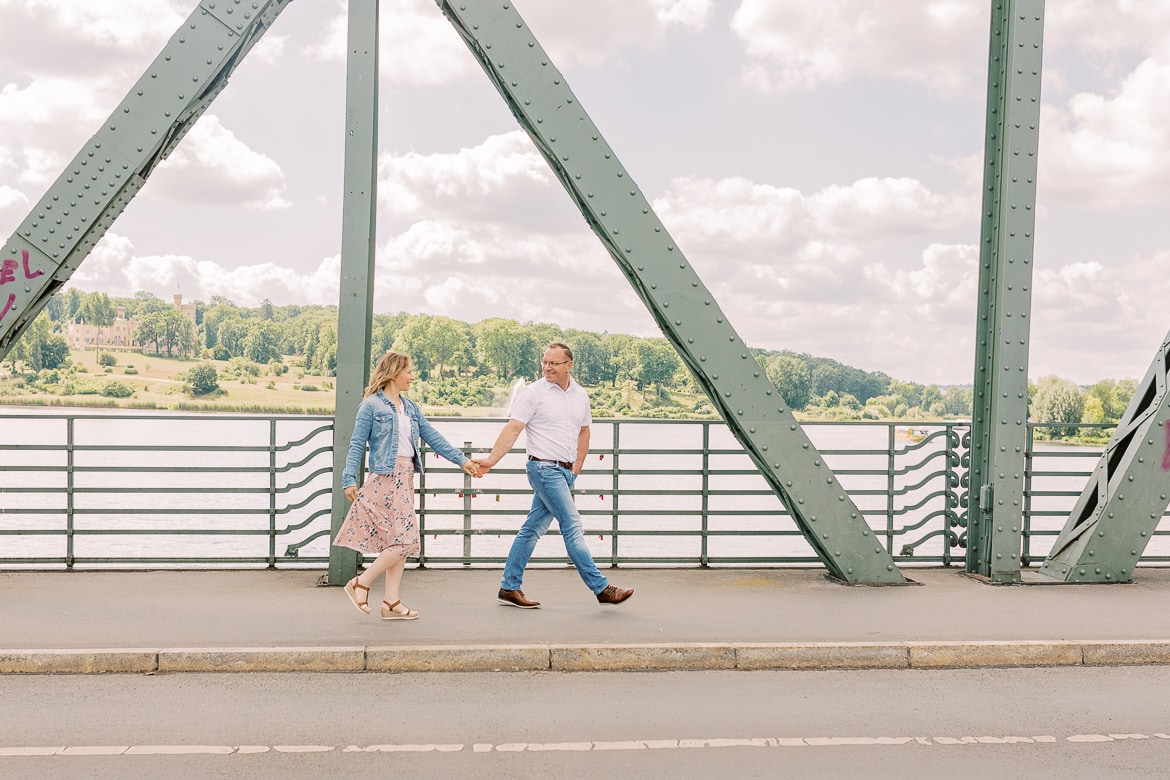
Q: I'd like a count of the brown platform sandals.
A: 2